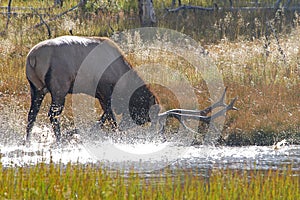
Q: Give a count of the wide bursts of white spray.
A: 1